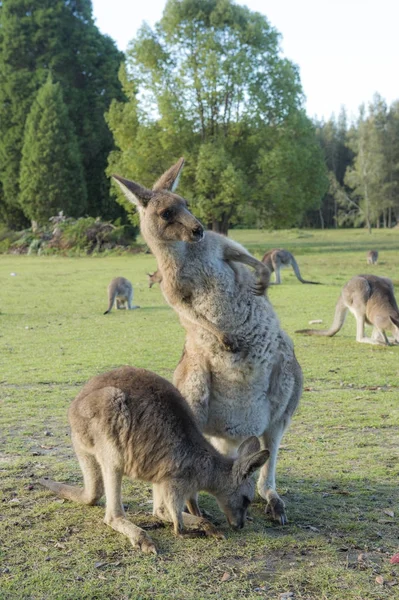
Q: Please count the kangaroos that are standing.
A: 1